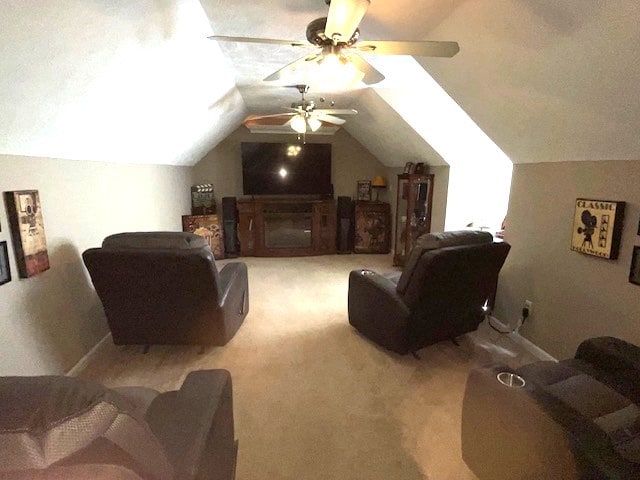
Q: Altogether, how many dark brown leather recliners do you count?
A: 4